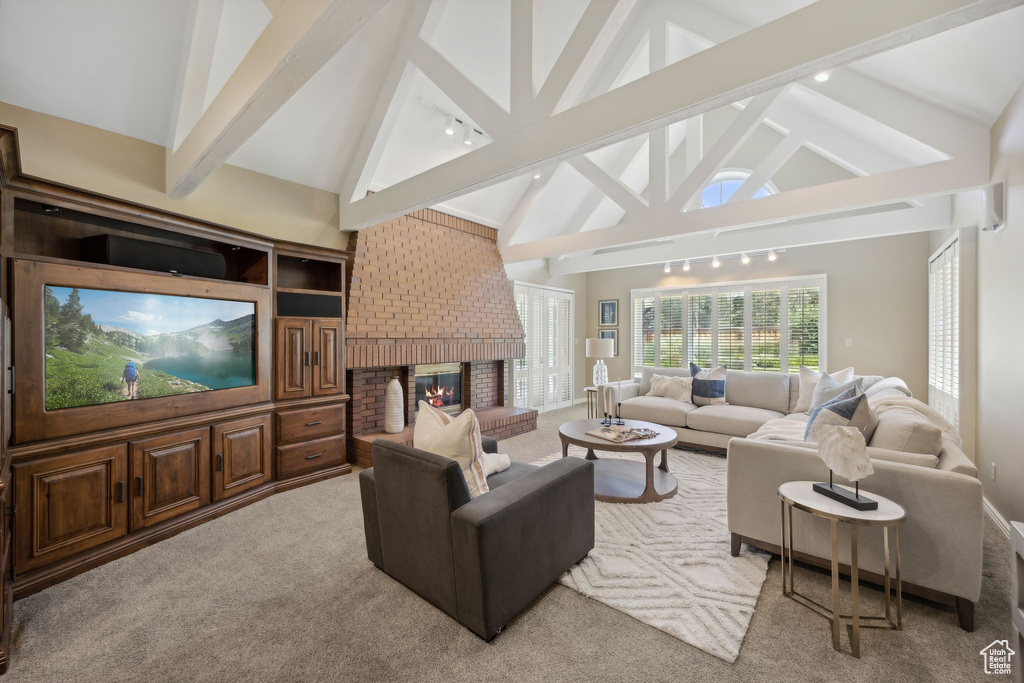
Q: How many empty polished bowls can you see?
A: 0